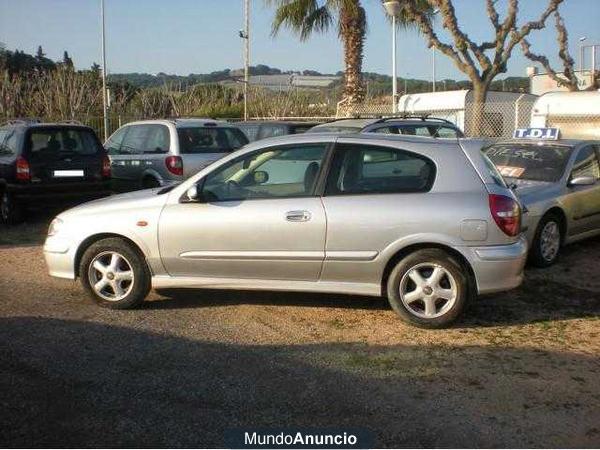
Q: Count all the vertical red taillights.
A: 4